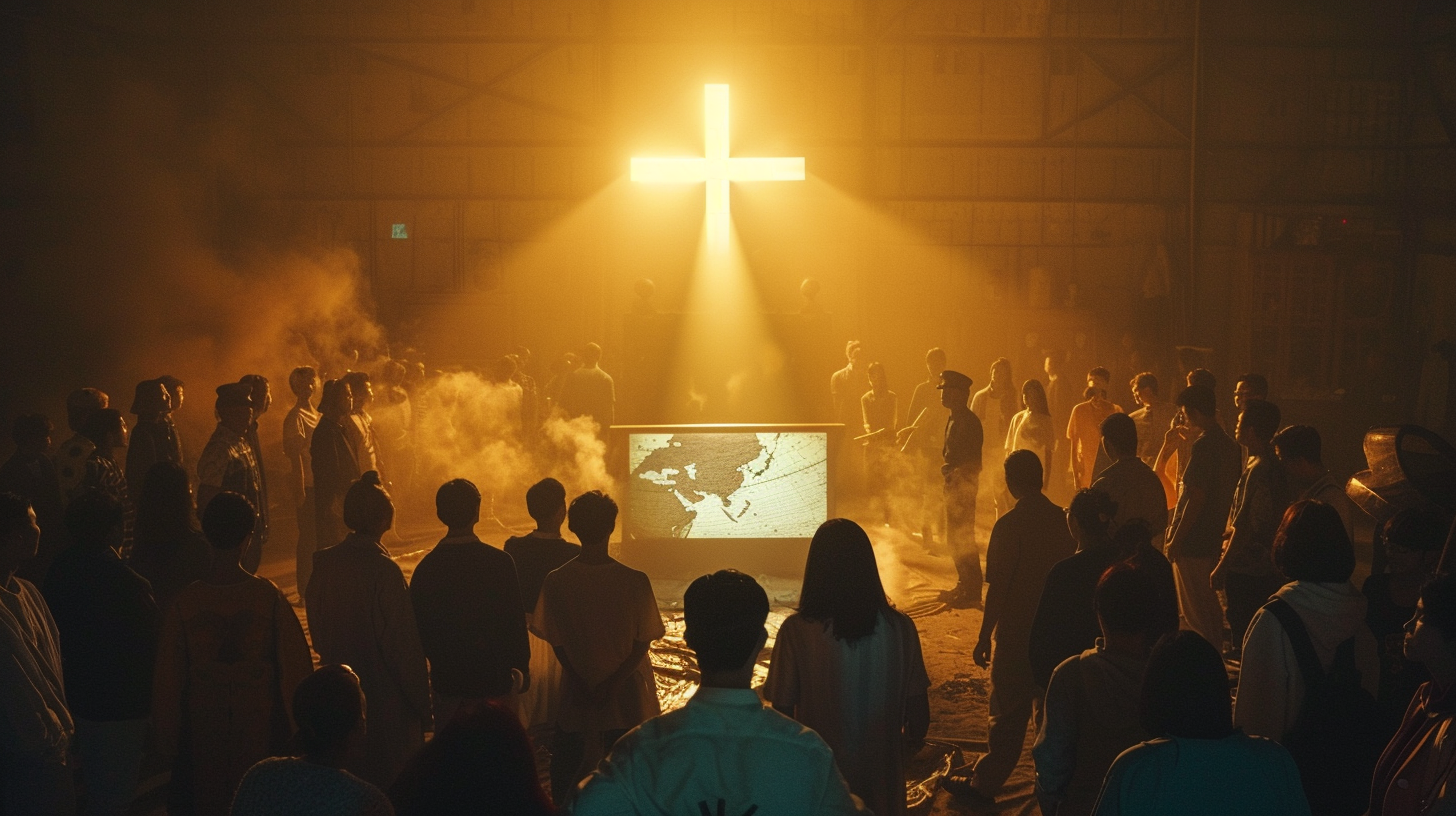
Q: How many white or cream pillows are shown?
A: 0